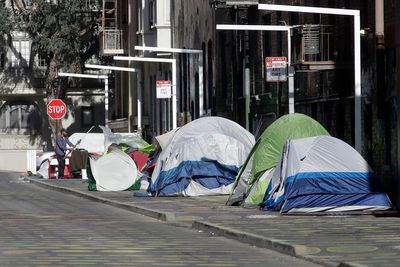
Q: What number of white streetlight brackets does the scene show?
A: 6